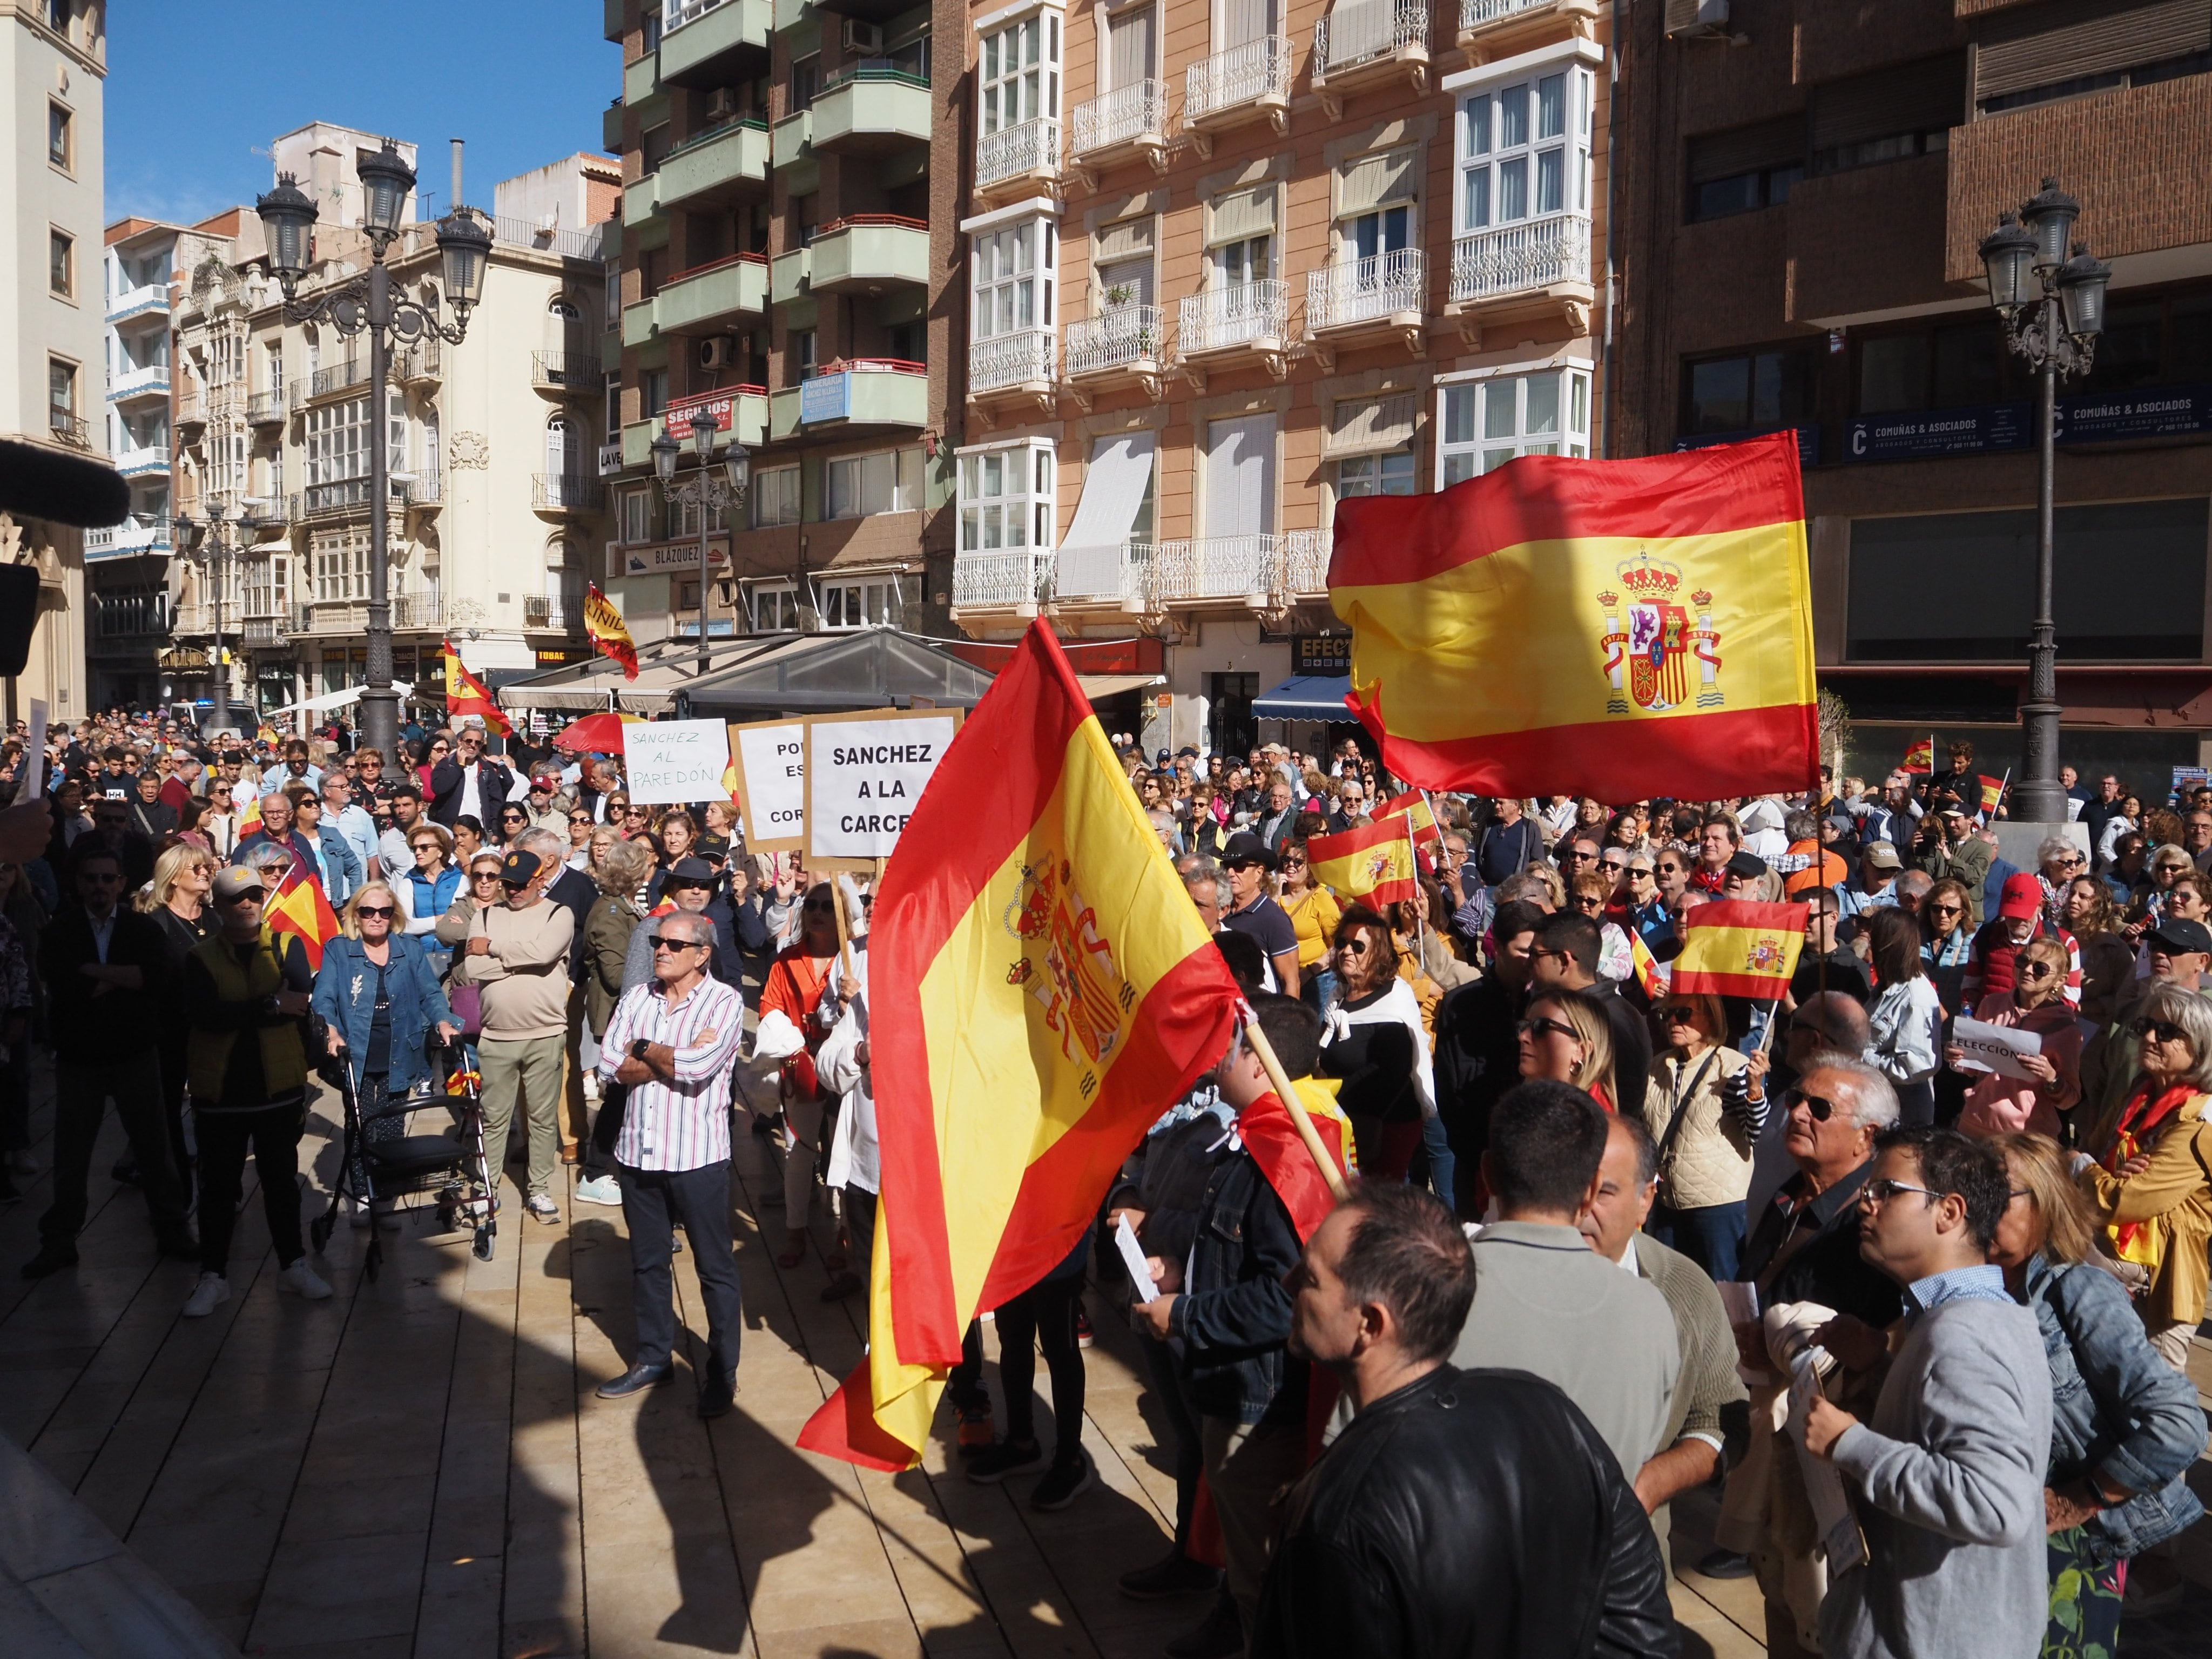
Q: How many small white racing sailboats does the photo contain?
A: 0